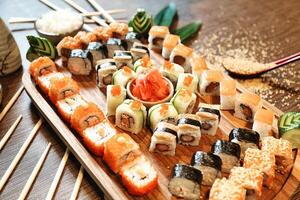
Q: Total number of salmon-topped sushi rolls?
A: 8